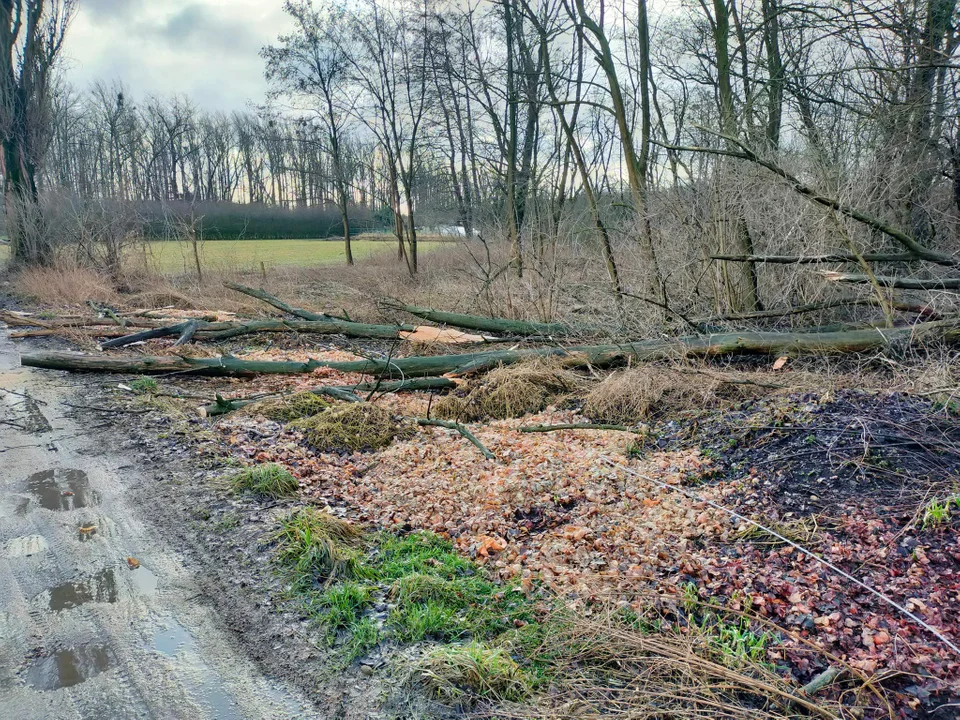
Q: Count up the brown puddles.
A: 3